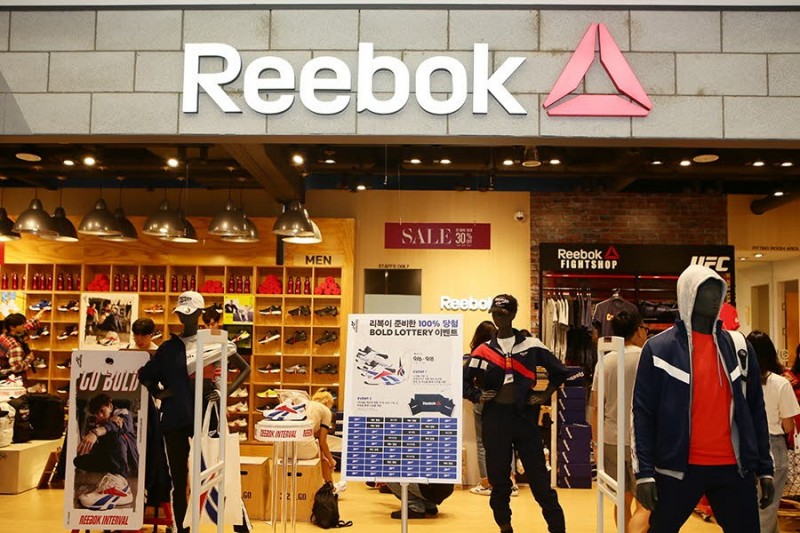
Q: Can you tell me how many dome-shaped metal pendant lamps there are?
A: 11